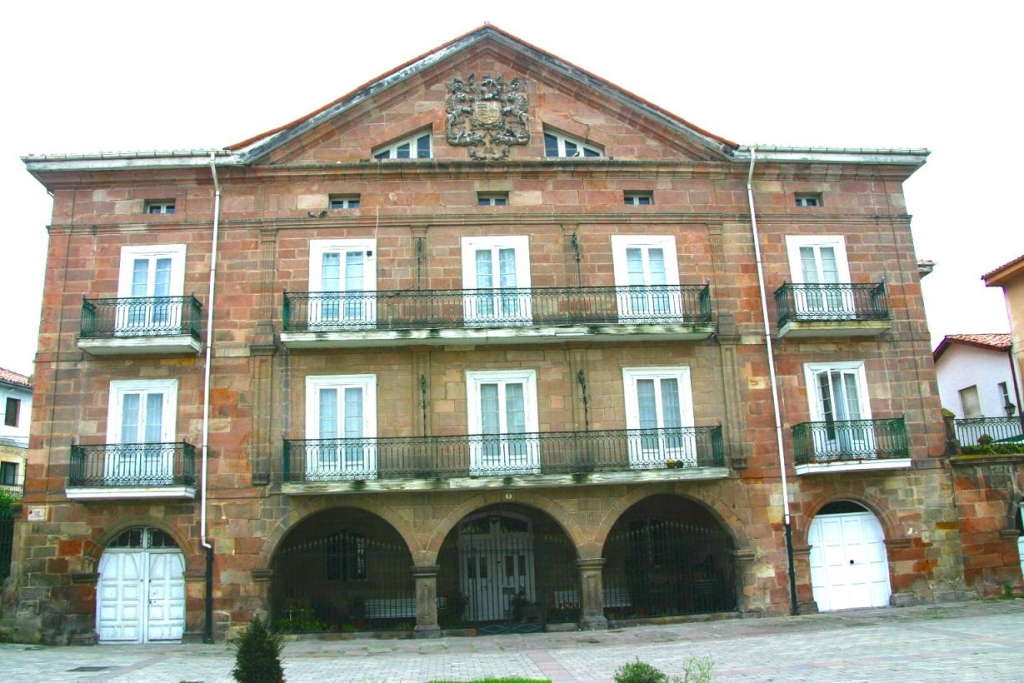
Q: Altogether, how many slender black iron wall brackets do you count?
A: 4